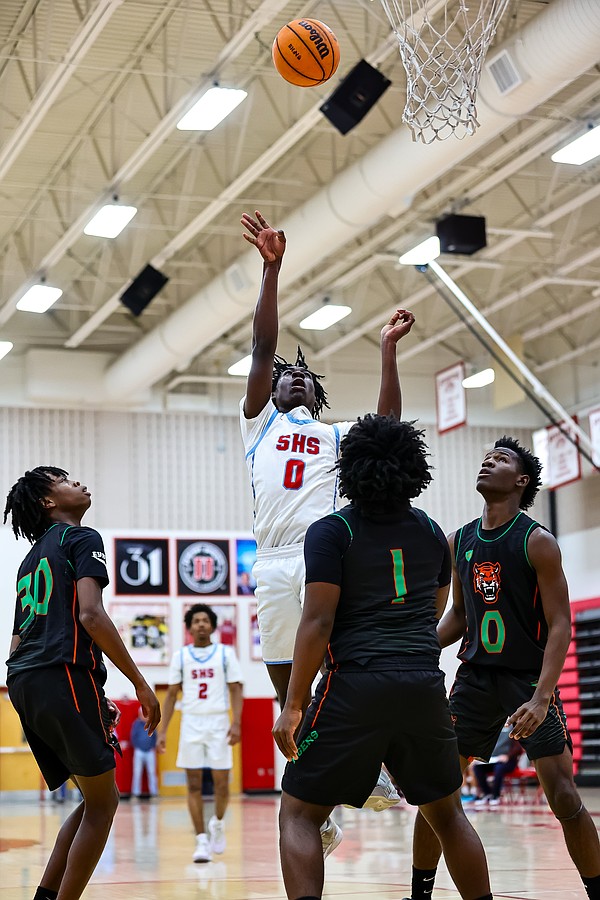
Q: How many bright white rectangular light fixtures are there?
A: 9